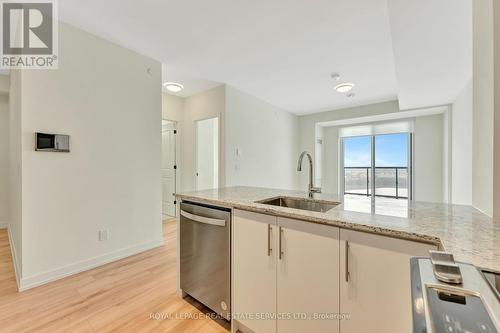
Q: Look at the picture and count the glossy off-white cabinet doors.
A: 3